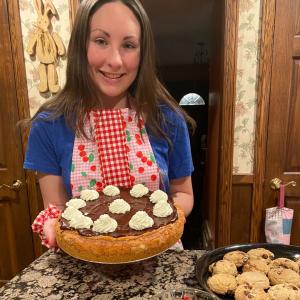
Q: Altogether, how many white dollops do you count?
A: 11